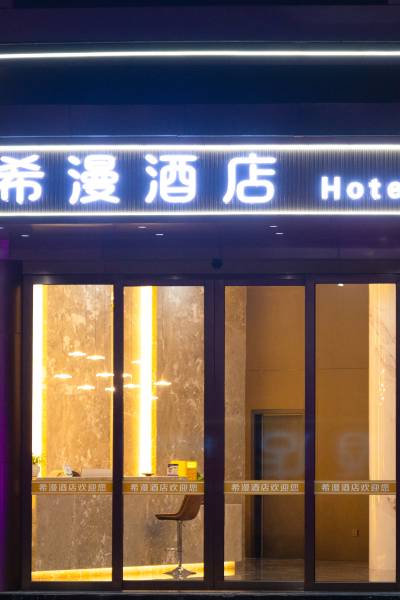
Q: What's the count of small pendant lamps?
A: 11